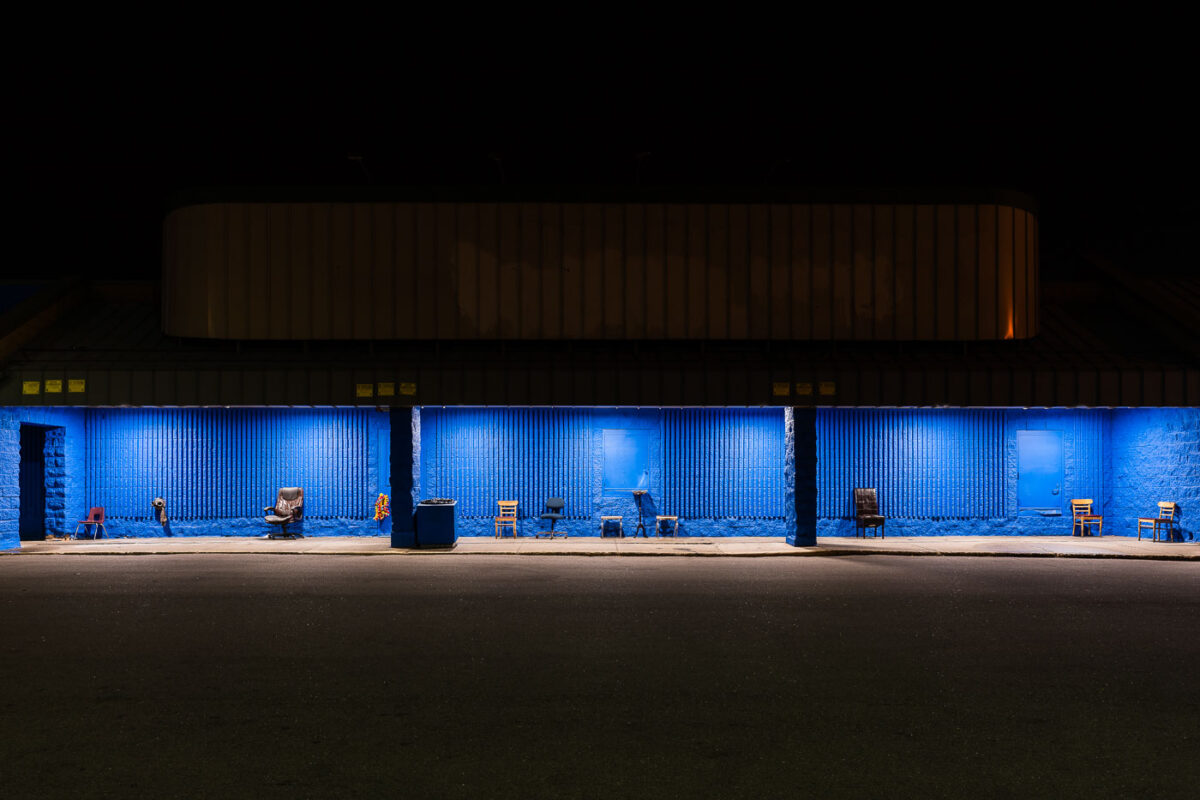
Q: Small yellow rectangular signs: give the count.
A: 9